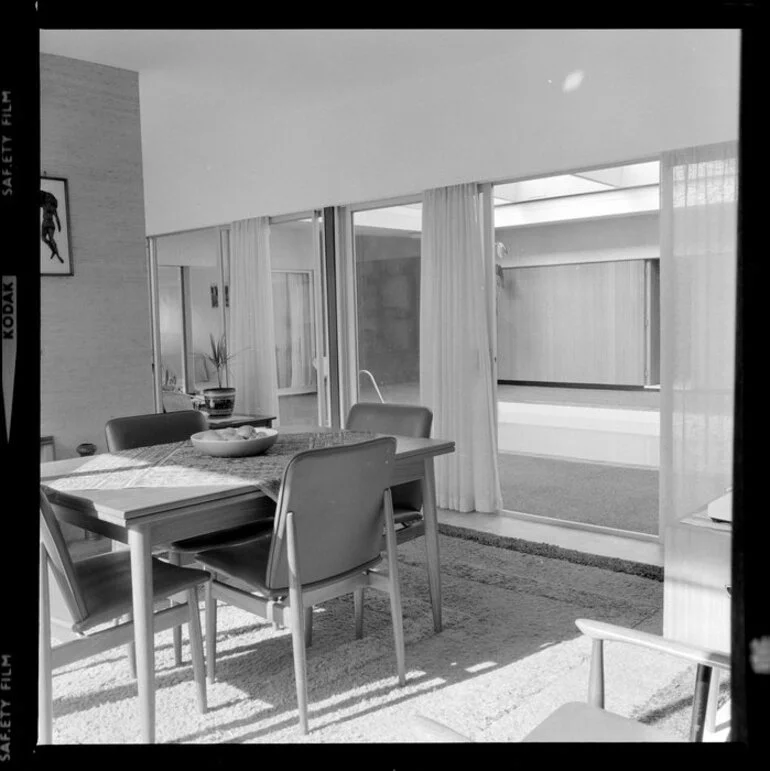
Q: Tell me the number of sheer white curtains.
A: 3